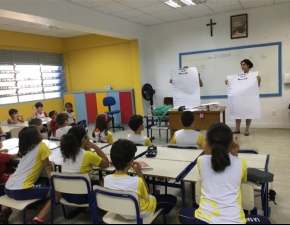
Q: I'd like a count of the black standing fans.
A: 1